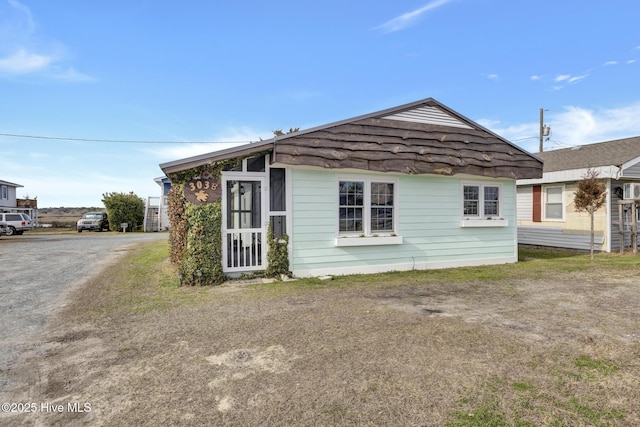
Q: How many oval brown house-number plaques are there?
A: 1